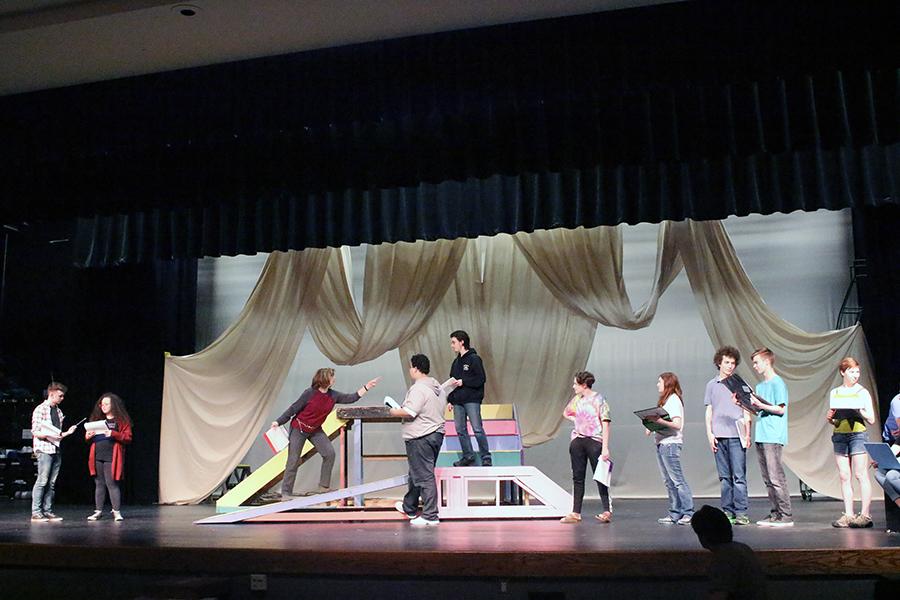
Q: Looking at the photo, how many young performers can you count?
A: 11